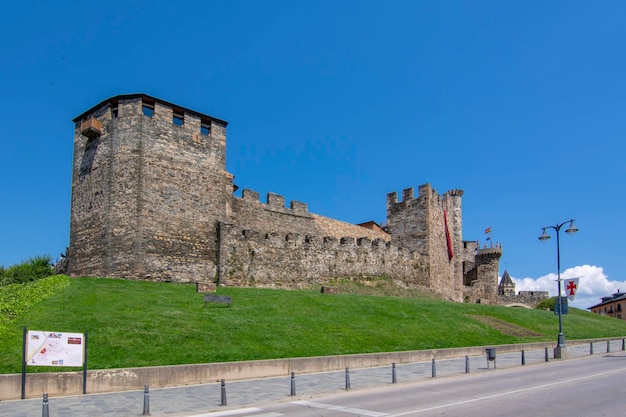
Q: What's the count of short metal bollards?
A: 13